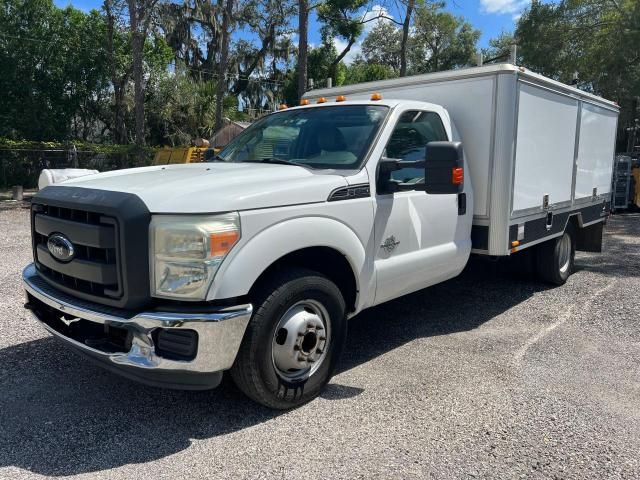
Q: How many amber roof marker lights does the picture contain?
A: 5